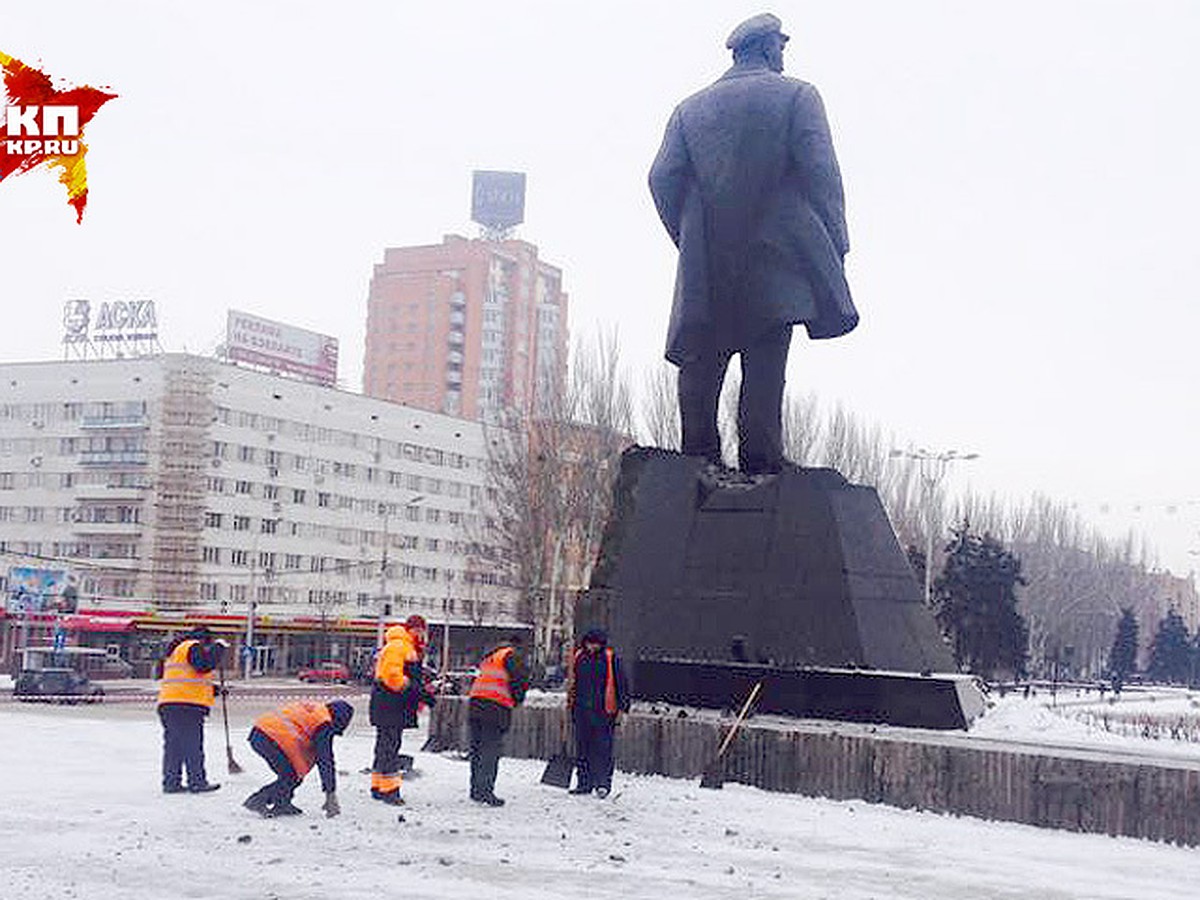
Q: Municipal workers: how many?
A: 5